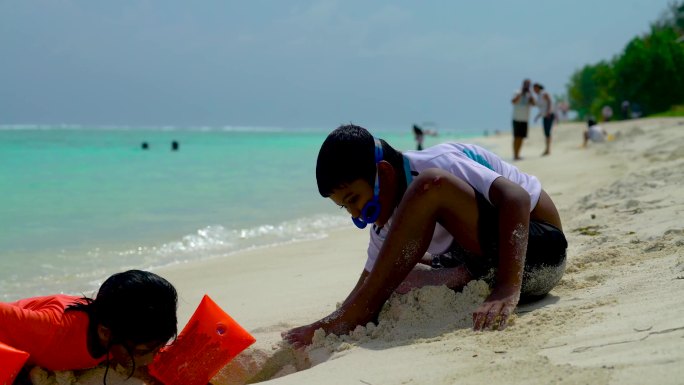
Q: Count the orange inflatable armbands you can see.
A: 2